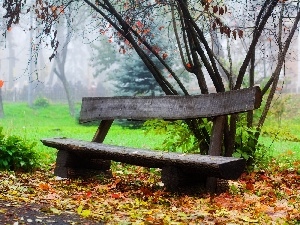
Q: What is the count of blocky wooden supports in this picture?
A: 2